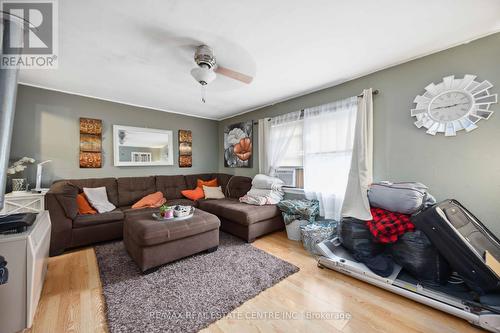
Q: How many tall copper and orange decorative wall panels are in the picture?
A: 2